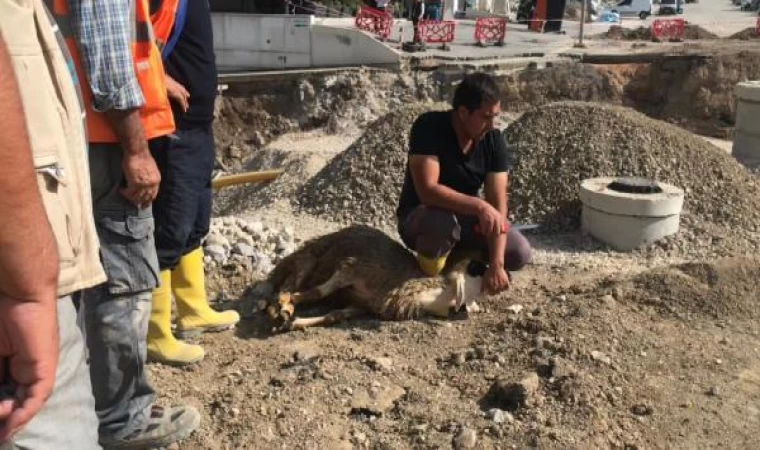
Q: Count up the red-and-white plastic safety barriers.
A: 4